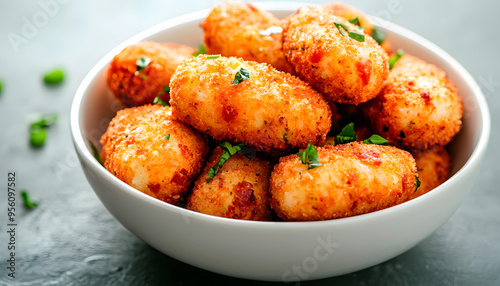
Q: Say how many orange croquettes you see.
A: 10